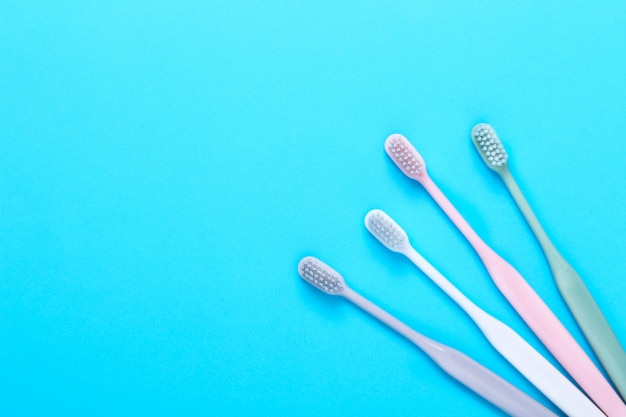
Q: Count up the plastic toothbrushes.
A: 4